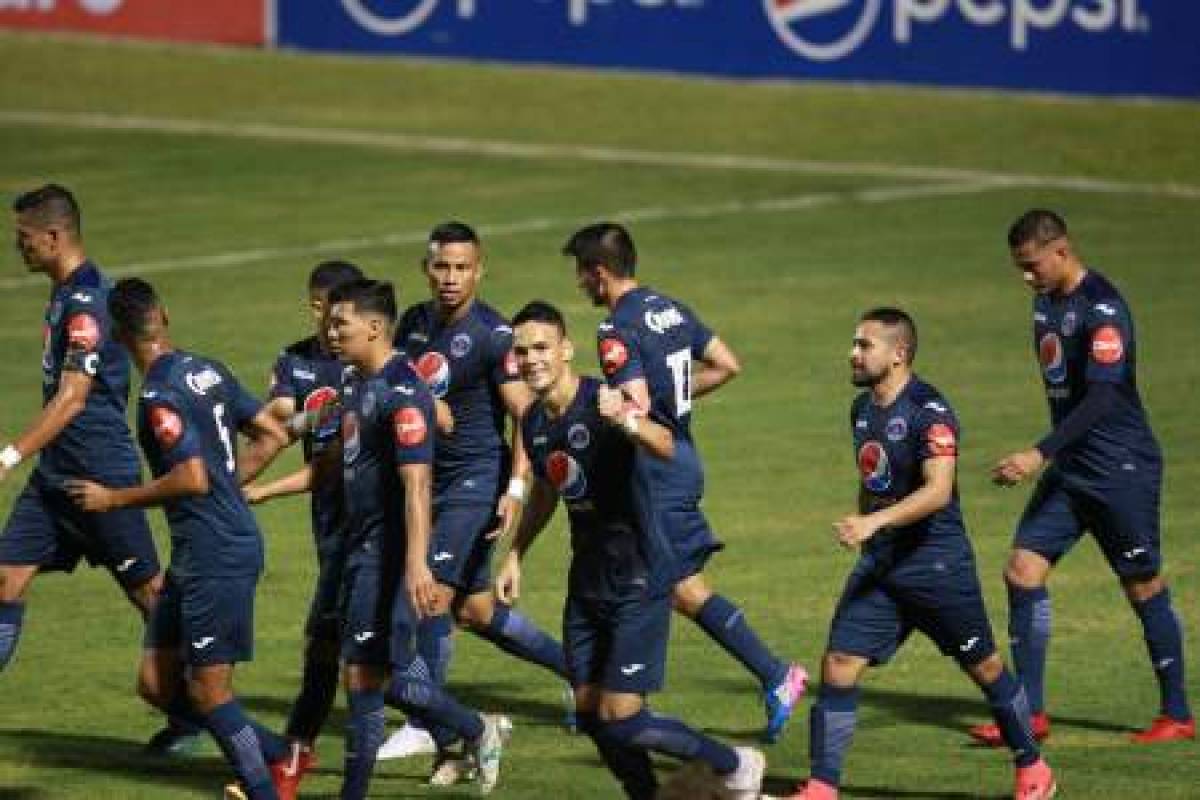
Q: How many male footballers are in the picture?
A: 9